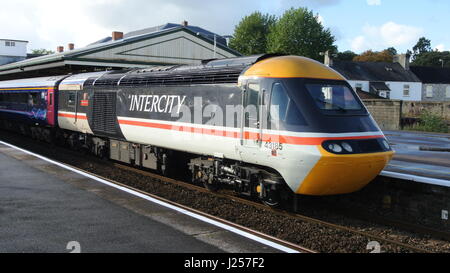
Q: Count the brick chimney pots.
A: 4